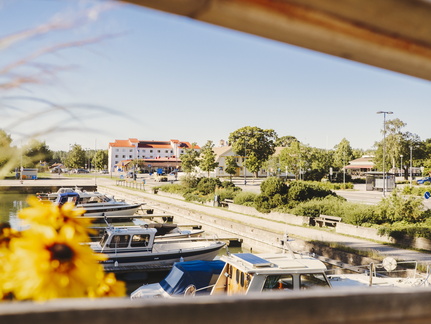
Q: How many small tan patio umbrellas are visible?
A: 0